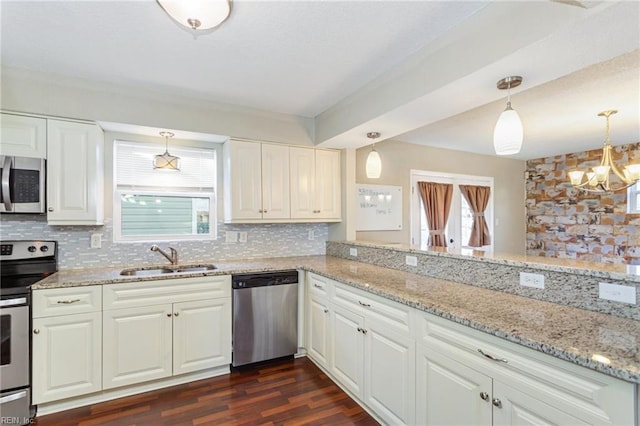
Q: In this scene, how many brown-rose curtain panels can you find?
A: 2